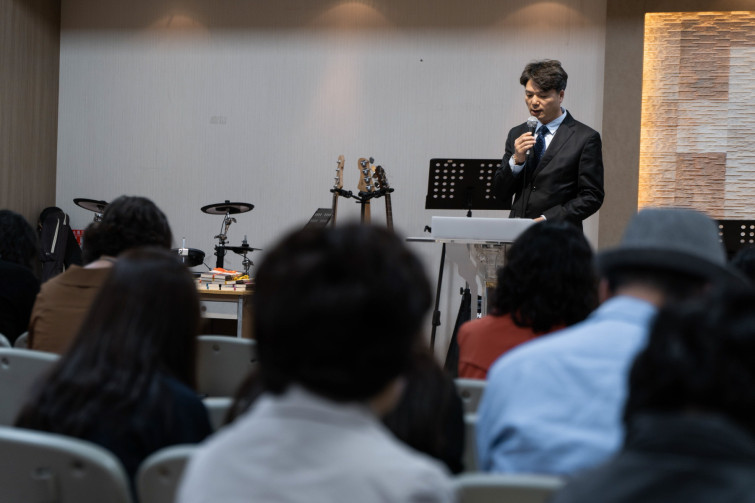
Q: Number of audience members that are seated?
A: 9